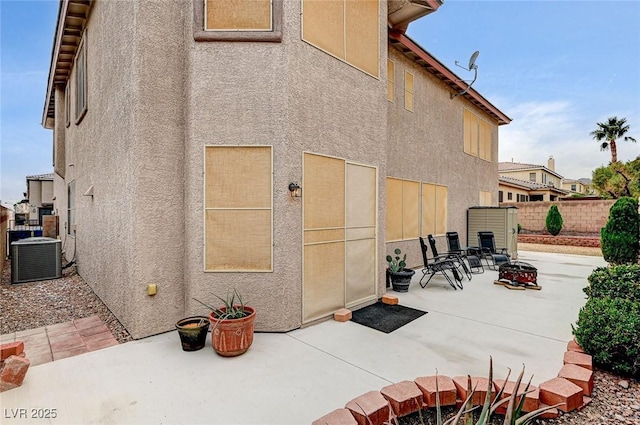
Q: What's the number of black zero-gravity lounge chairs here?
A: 4